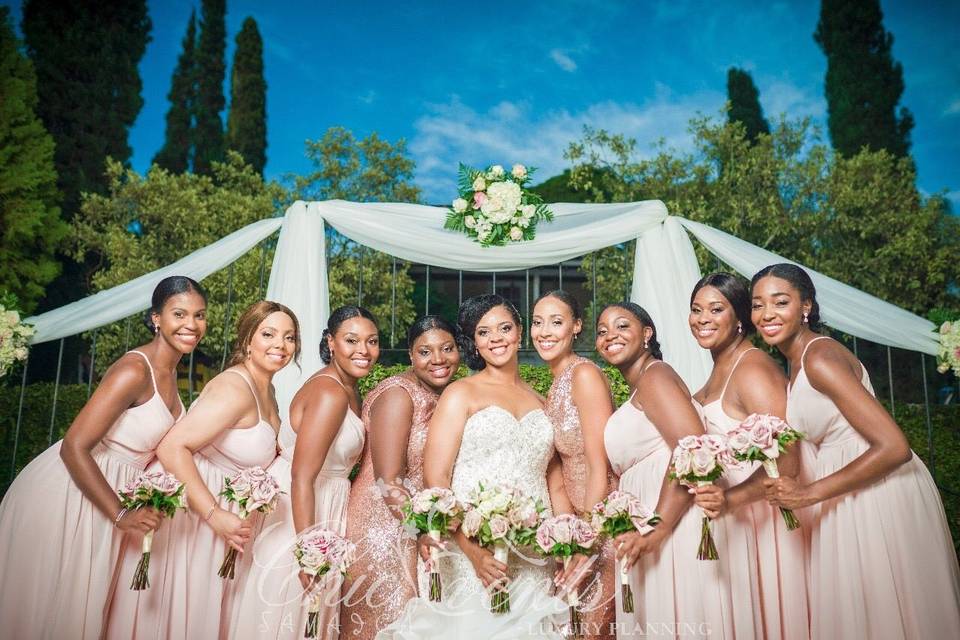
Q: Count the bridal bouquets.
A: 9